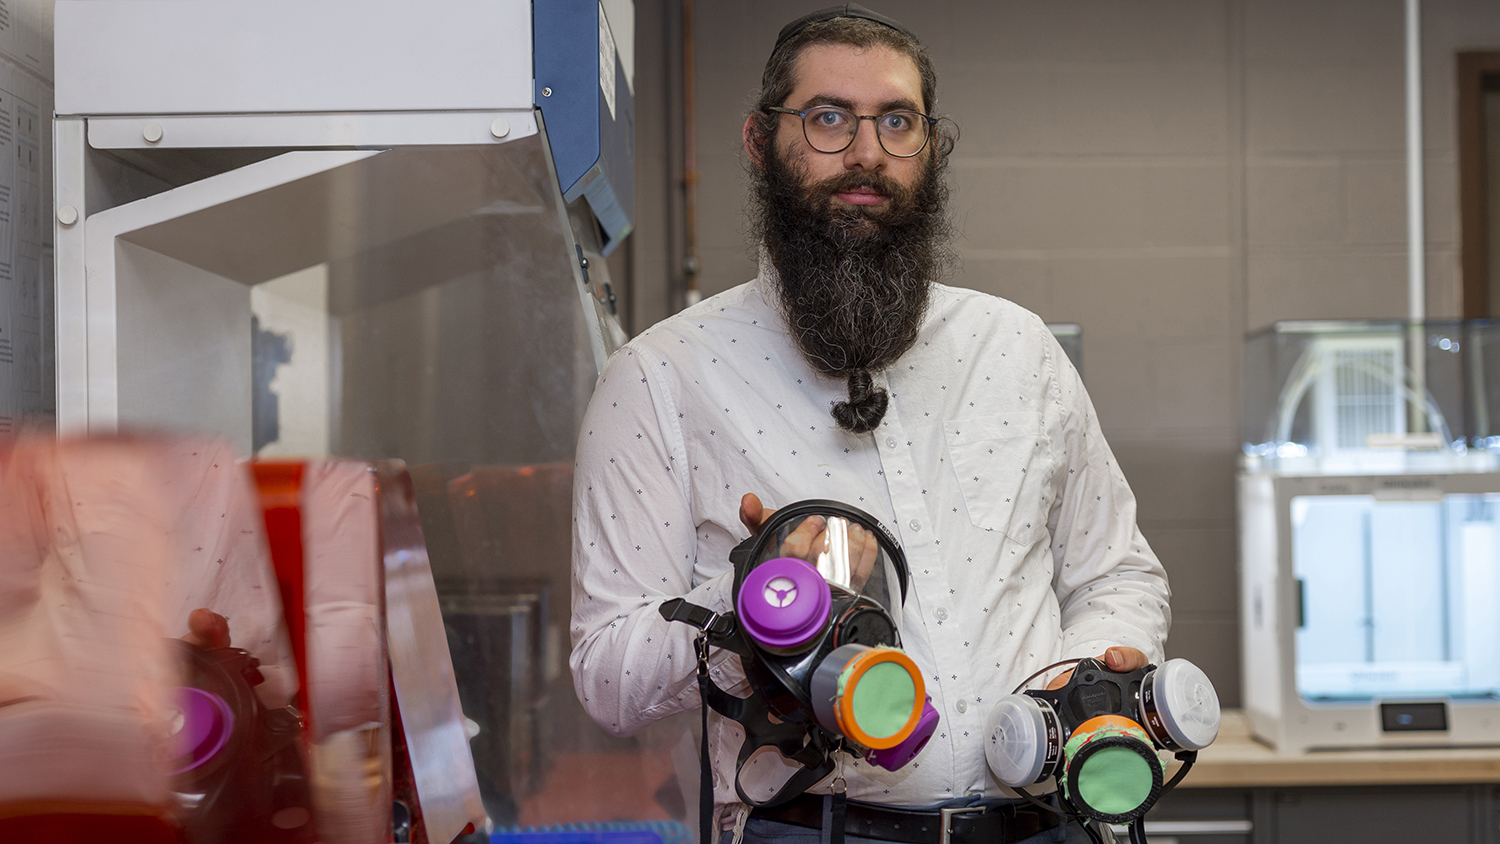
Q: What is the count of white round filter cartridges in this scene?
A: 2